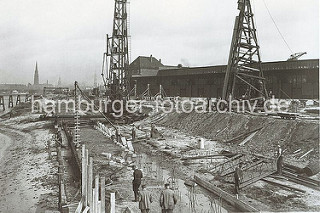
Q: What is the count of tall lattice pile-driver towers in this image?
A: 2